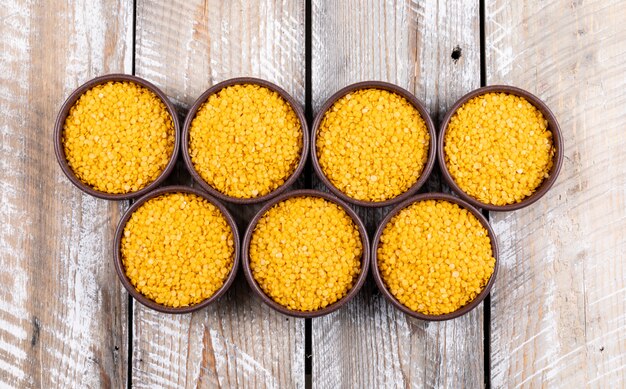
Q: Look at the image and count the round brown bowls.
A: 7